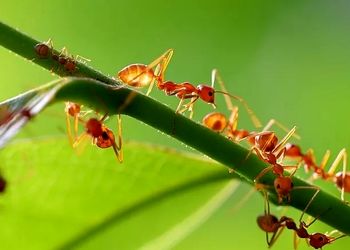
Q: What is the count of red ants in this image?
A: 7